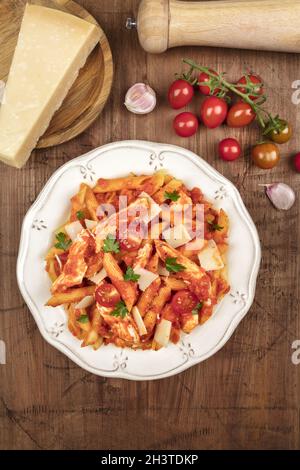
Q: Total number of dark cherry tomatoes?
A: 2